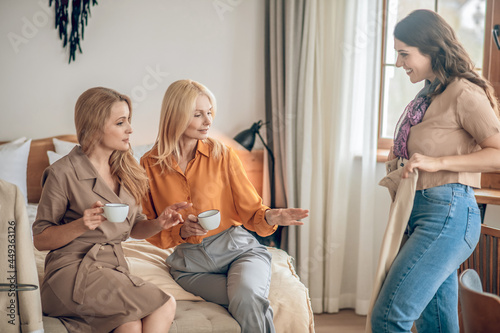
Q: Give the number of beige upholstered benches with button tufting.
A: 1